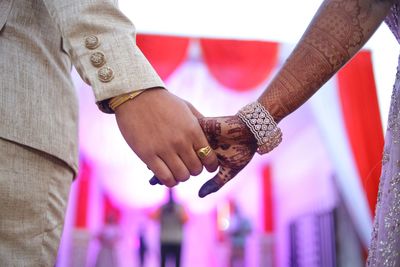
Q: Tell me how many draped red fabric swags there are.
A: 2